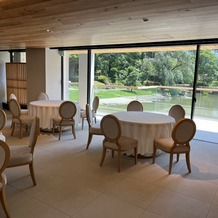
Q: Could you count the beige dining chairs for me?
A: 13